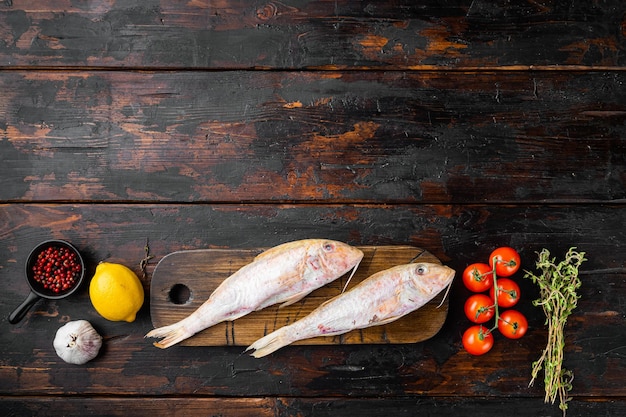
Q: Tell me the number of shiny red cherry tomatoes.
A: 6